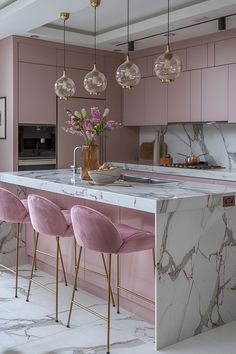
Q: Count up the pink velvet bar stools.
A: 3